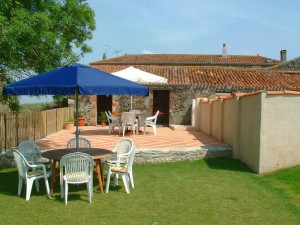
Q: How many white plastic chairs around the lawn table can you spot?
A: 6